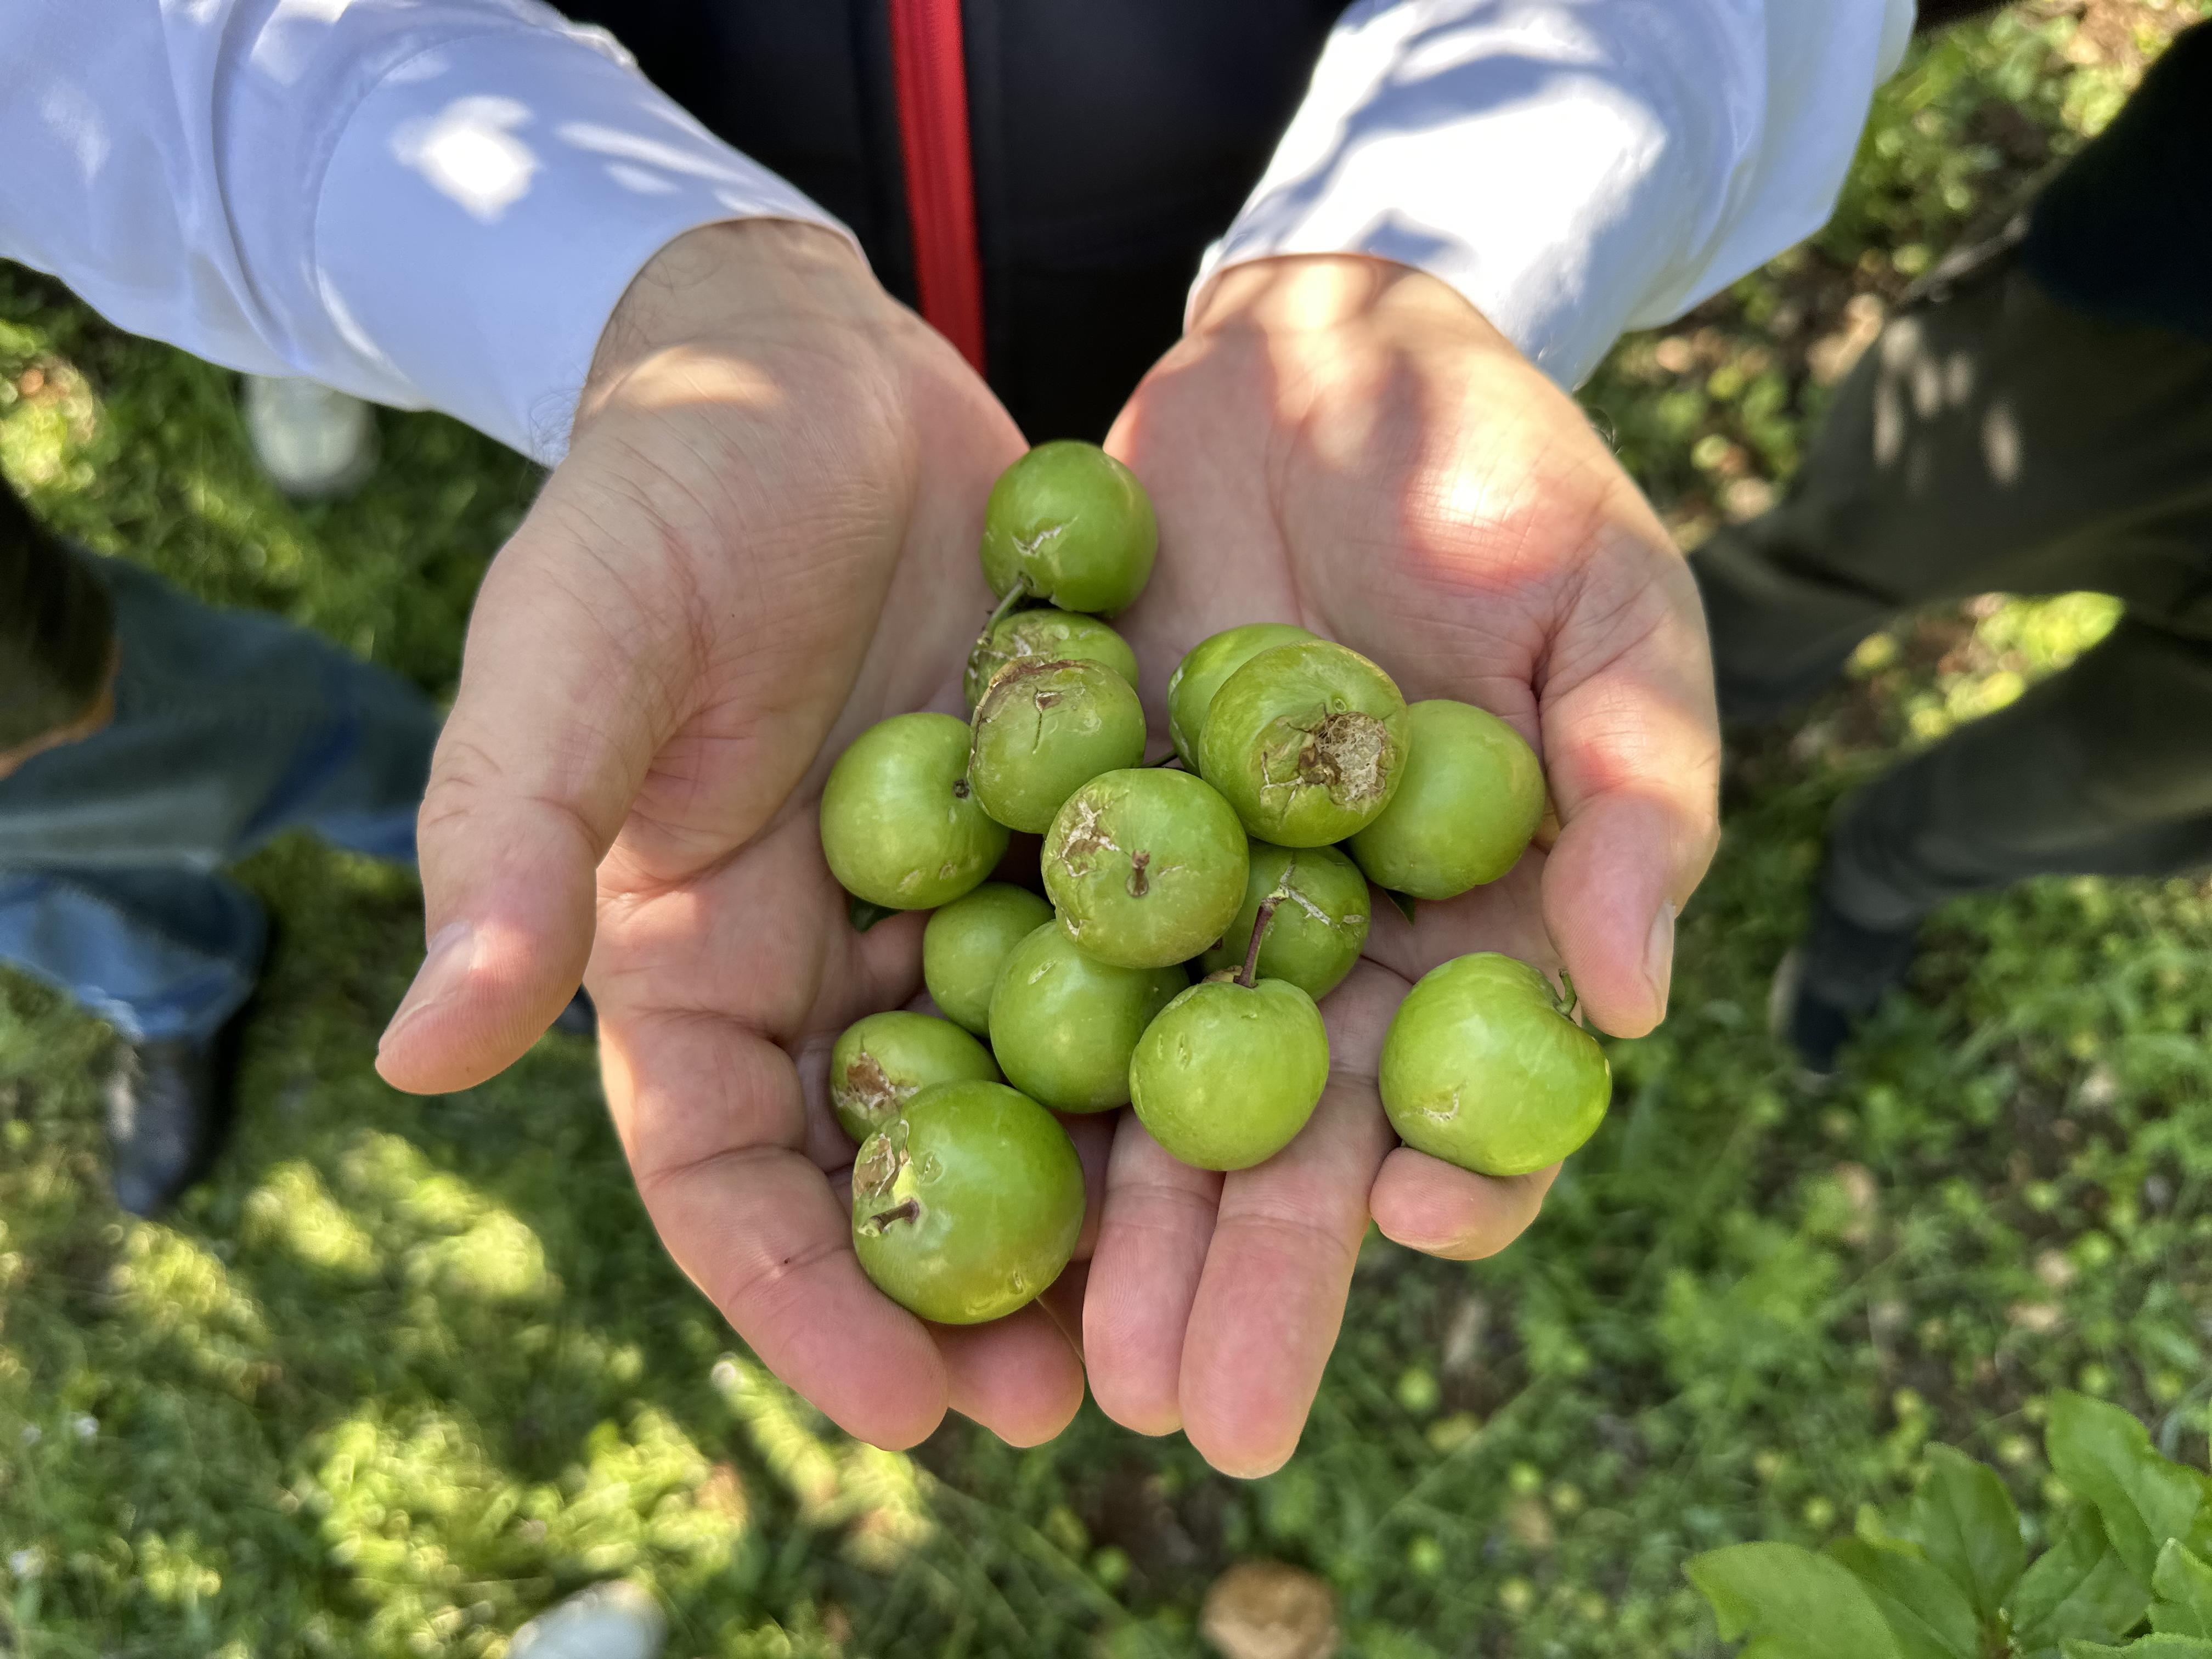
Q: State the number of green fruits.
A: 15